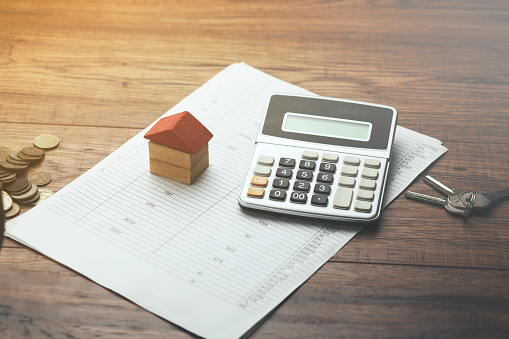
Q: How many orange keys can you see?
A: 2